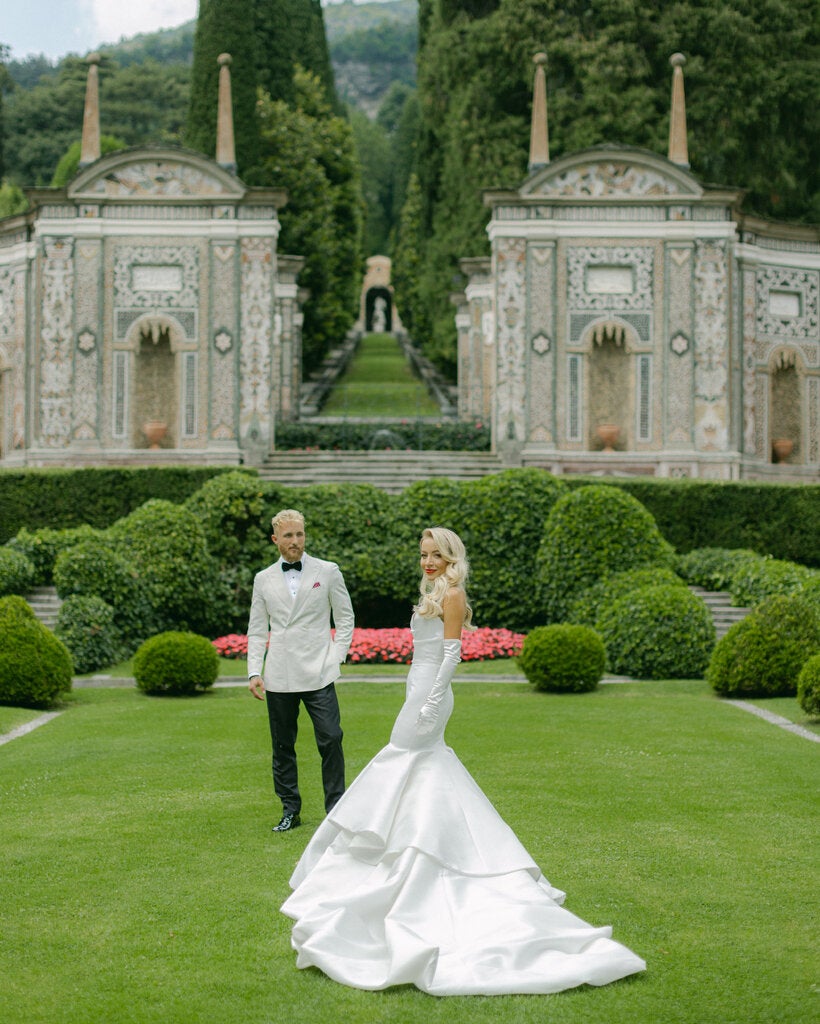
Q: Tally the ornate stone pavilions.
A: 2